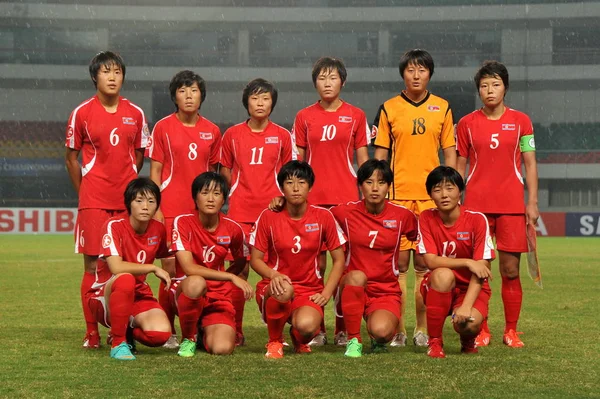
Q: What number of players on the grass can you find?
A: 11